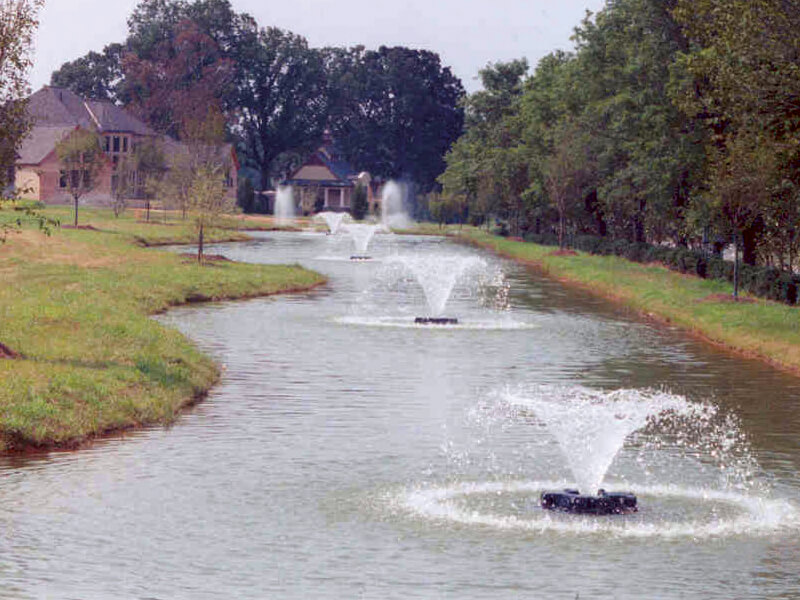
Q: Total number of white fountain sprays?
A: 6